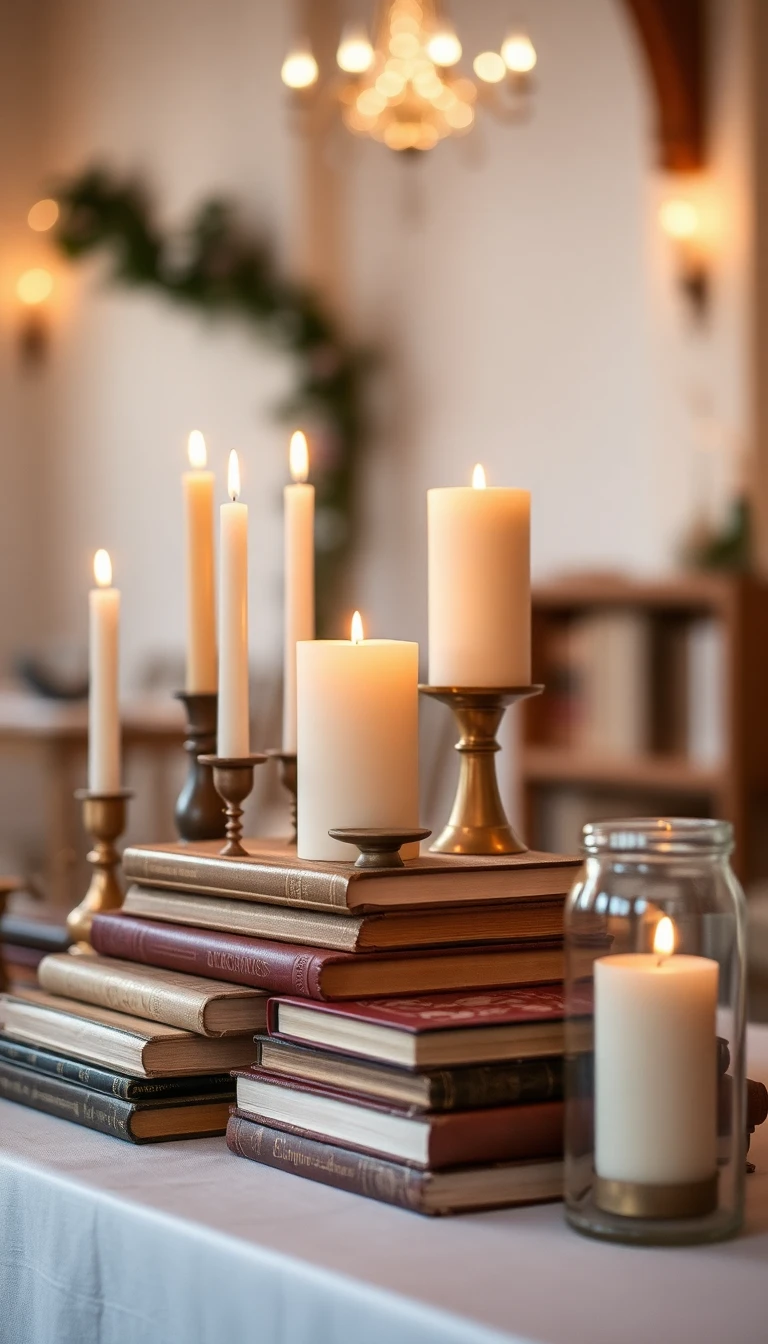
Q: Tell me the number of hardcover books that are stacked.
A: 11